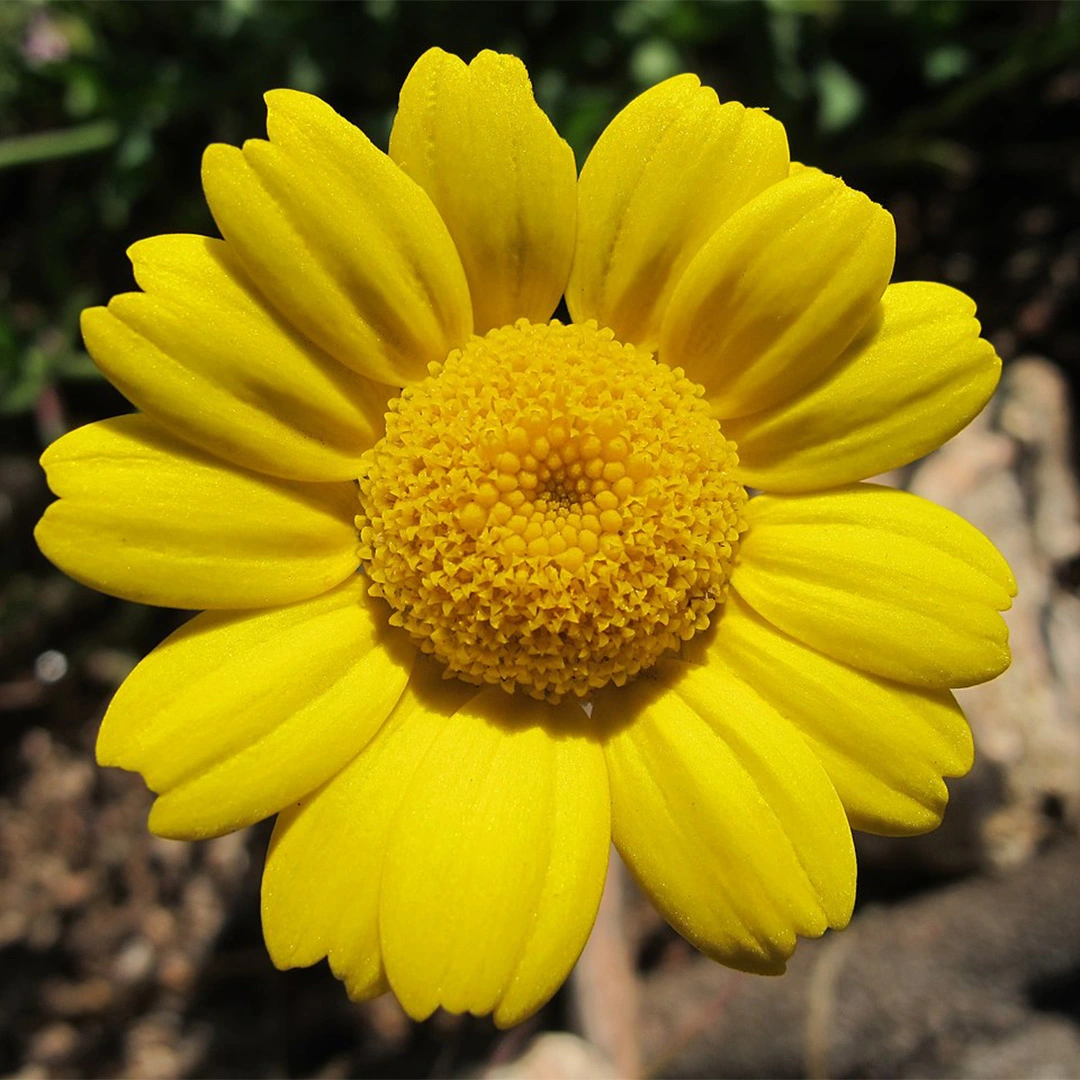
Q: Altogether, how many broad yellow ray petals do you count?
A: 13